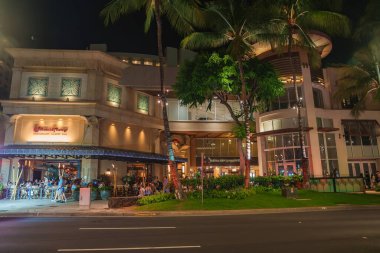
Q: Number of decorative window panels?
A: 4